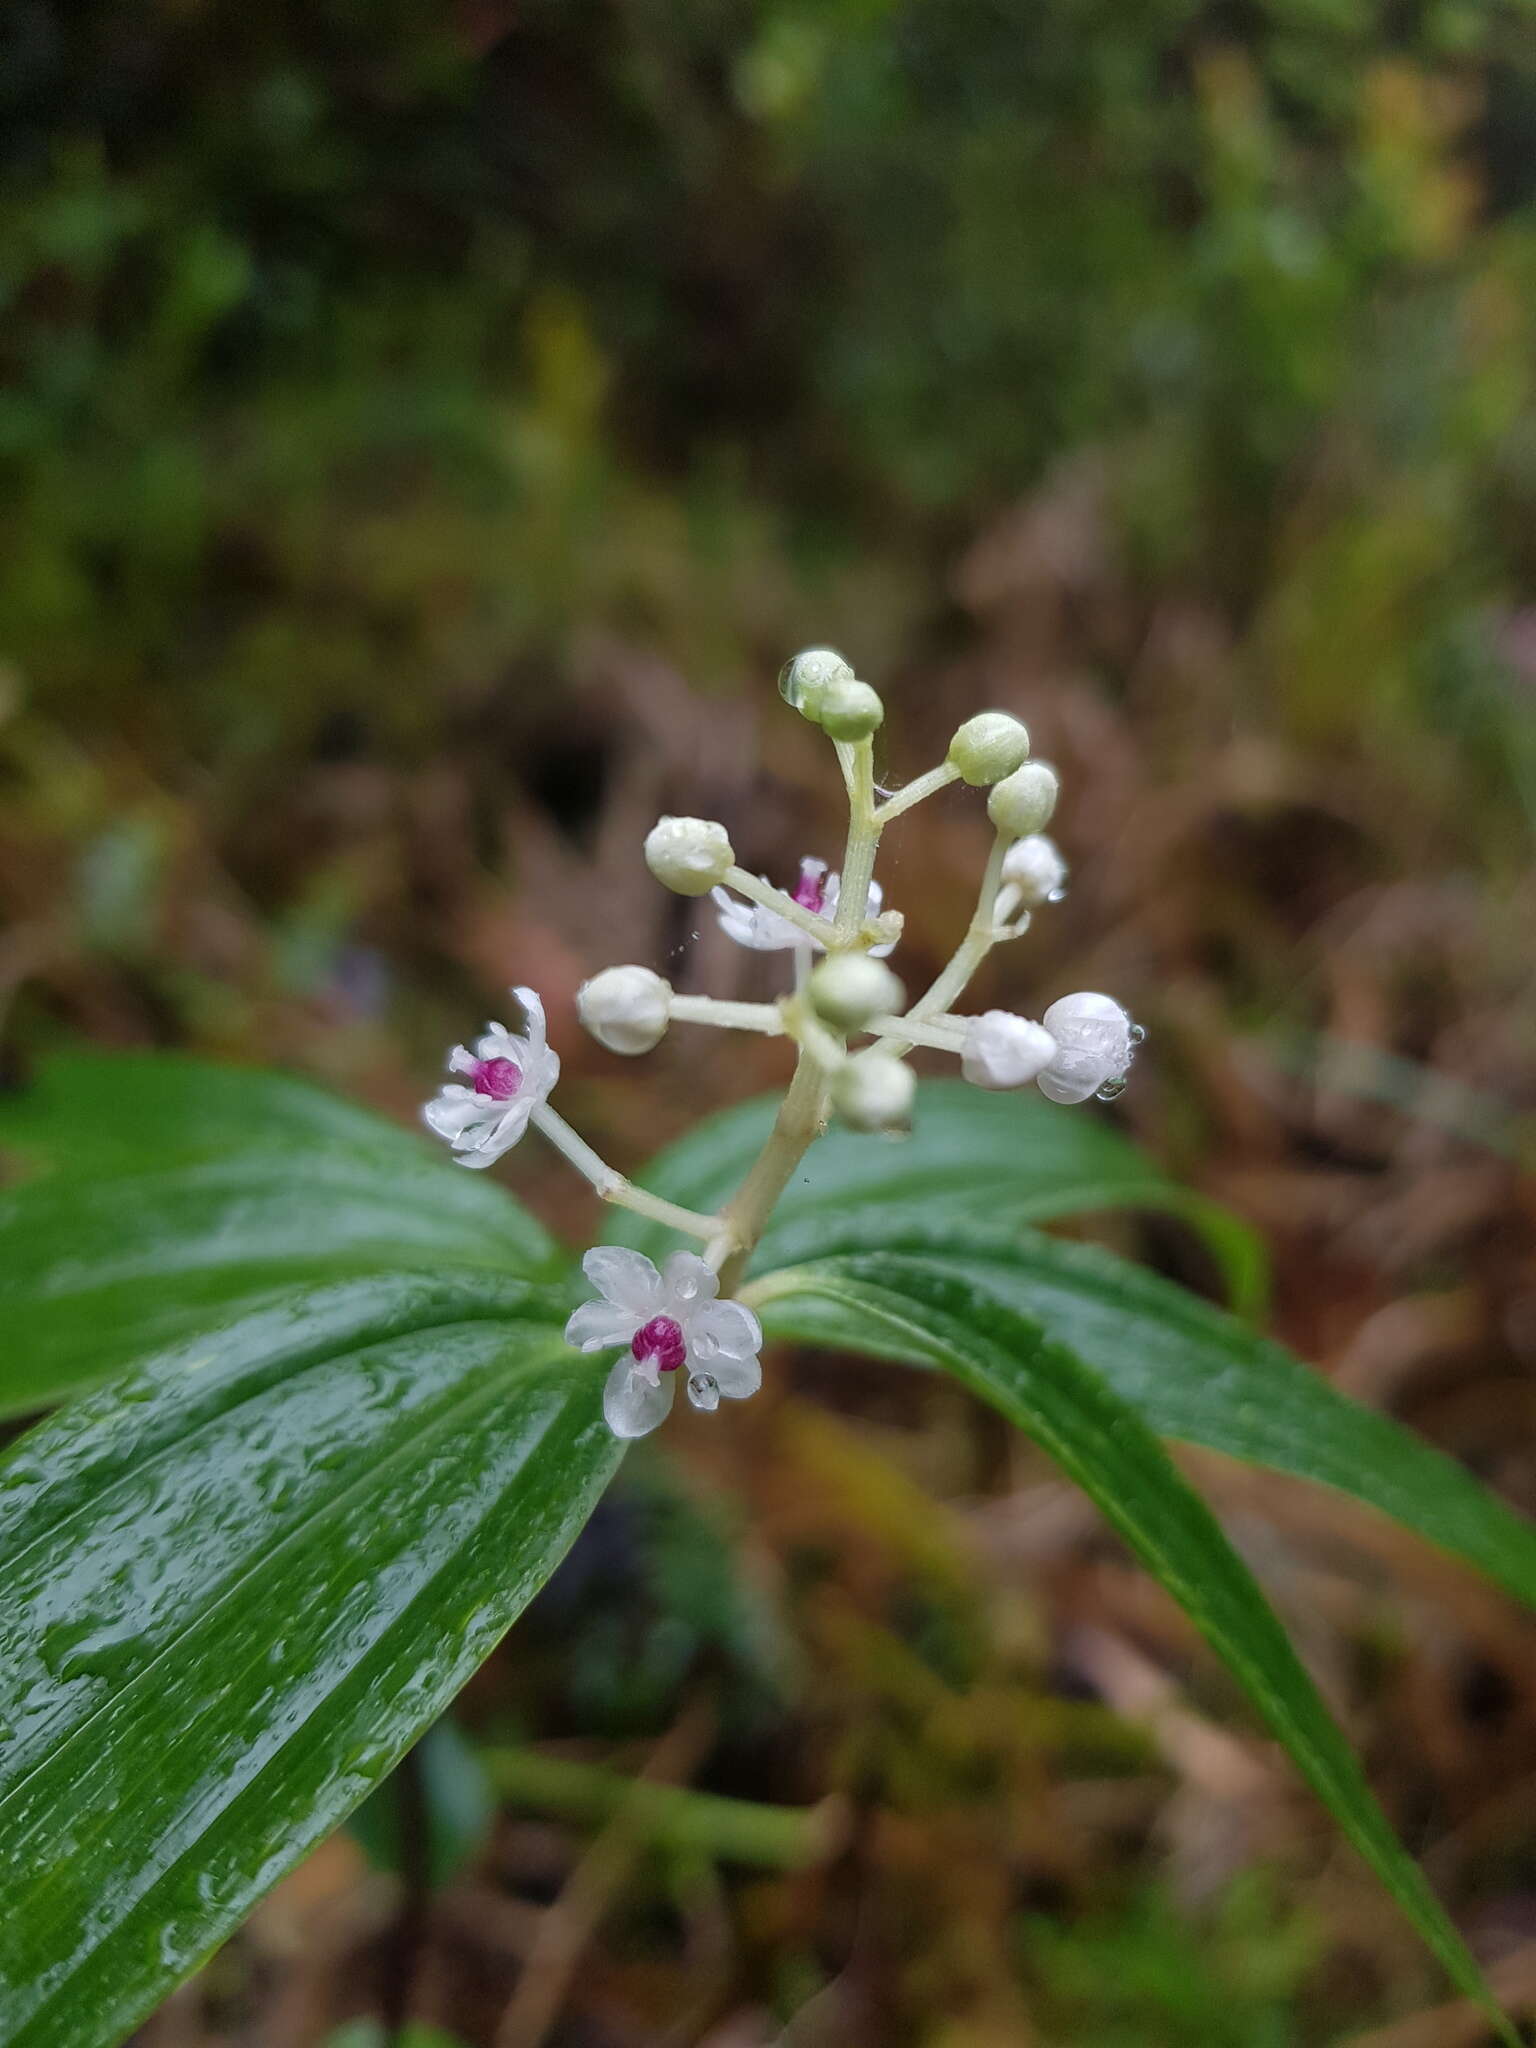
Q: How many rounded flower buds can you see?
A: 11